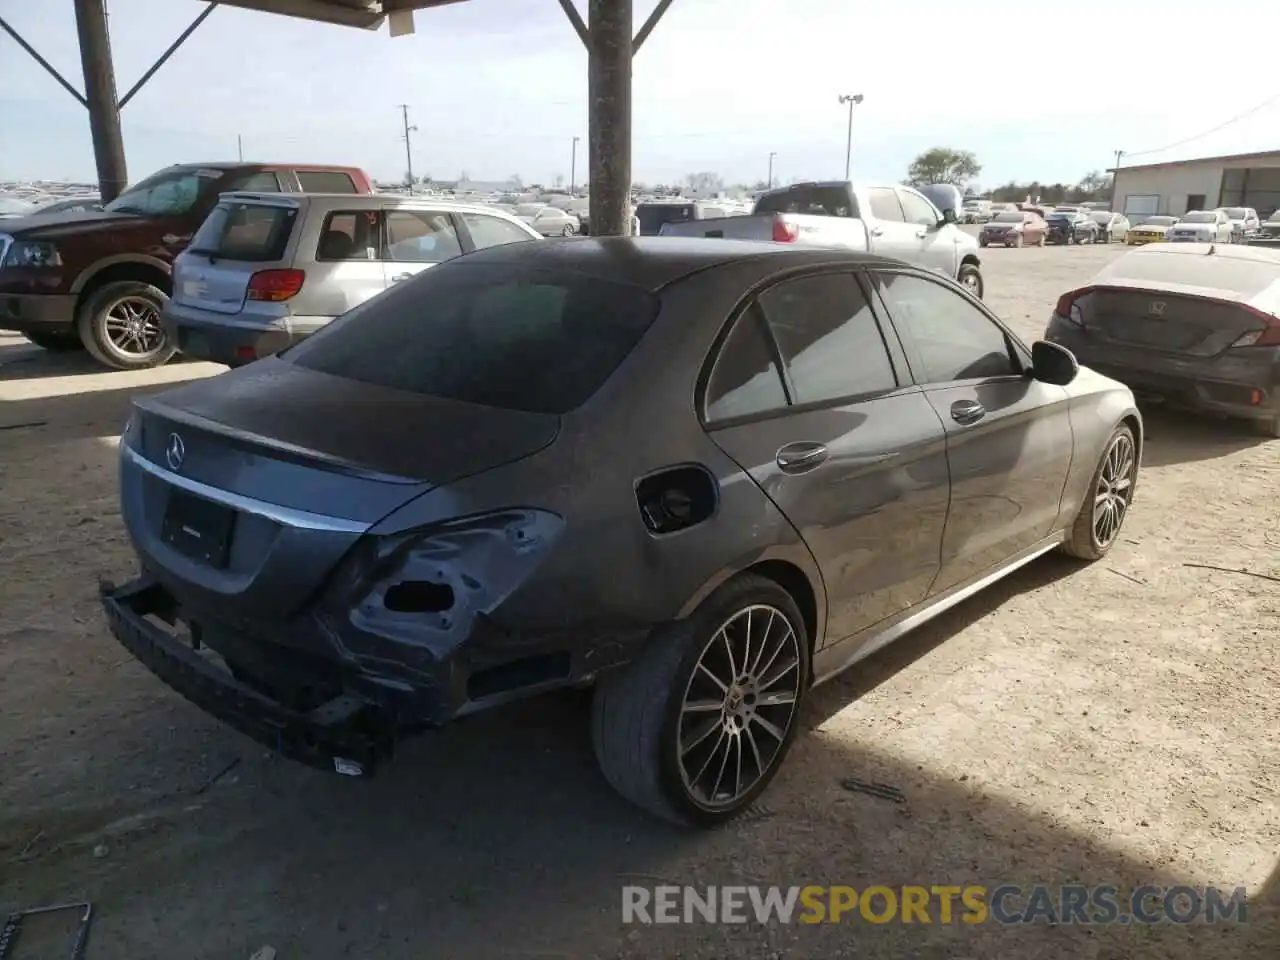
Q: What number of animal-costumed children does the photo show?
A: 0